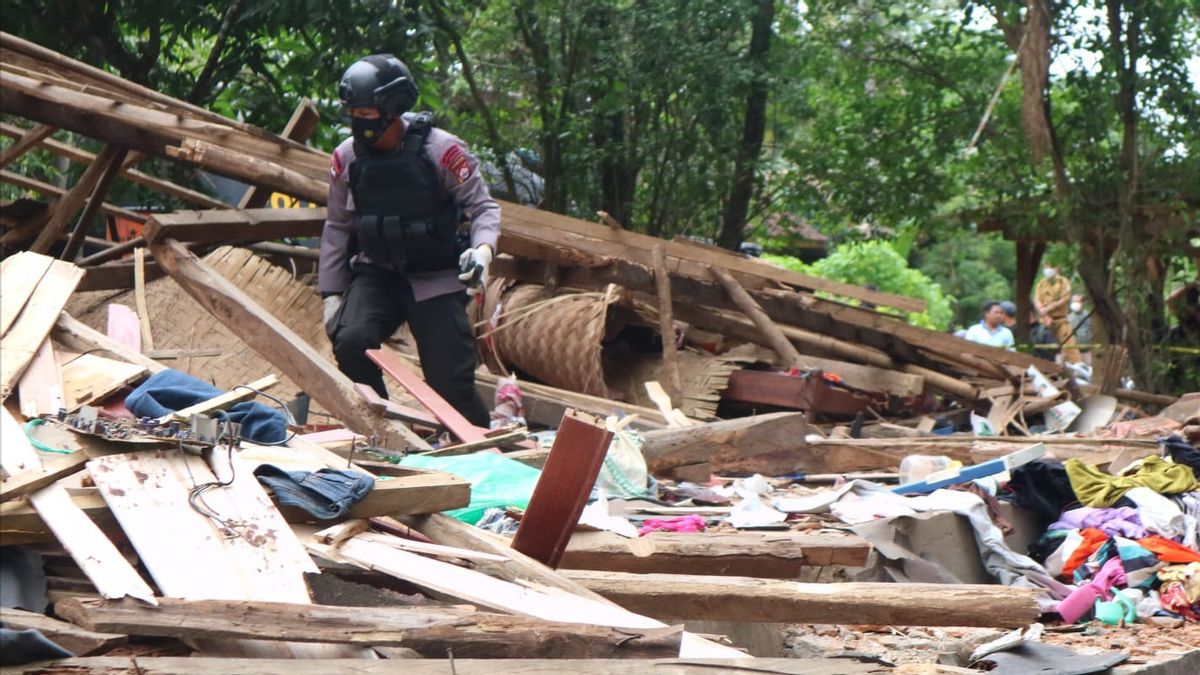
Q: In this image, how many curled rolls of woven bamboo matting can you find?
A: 1